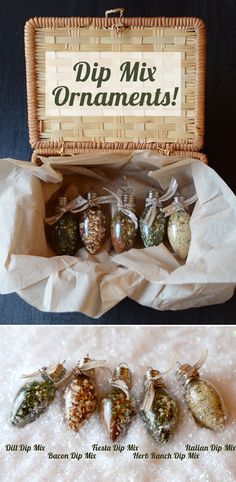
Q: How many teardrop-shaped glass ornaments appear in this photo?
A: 10